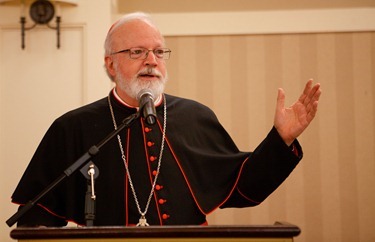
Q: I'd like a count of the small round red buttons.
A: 7